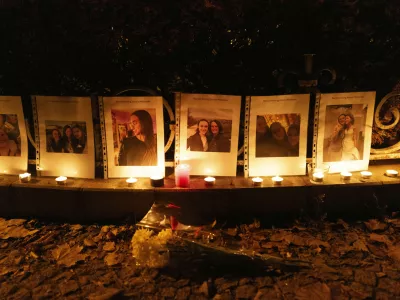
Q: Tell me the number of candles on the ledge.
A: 12